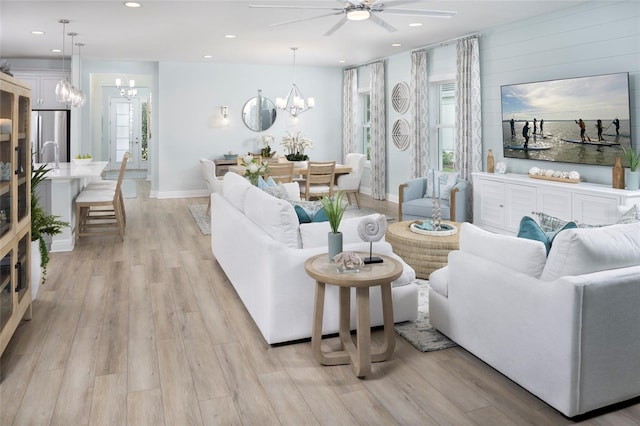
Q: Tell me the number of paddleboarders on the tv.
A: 7